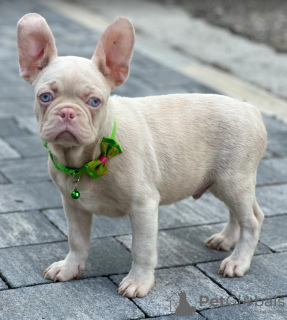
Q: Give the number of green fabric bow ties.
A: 1